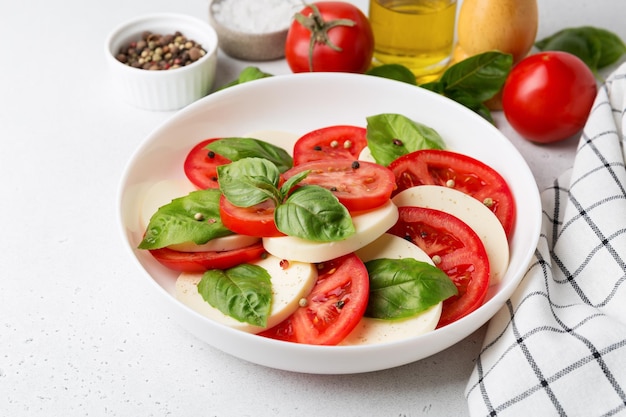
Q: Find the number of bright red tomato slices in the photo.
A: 8